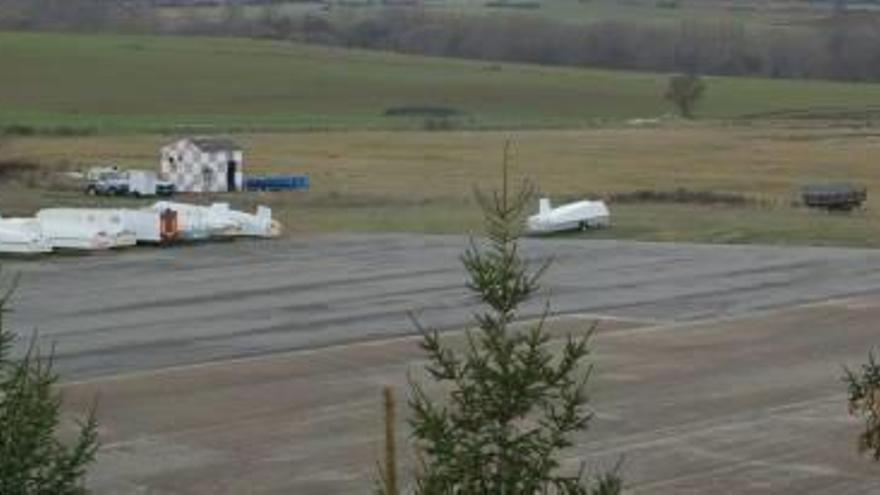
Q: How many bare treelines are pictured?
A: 1